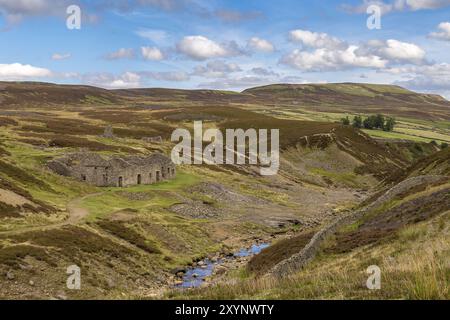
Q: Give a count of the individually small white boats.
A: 0